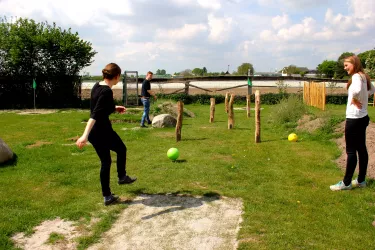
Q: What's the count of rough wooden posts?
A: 6